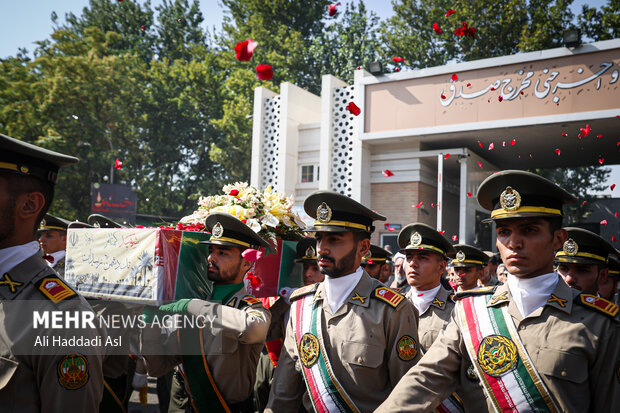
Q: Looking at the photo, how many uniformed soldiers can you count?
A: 13